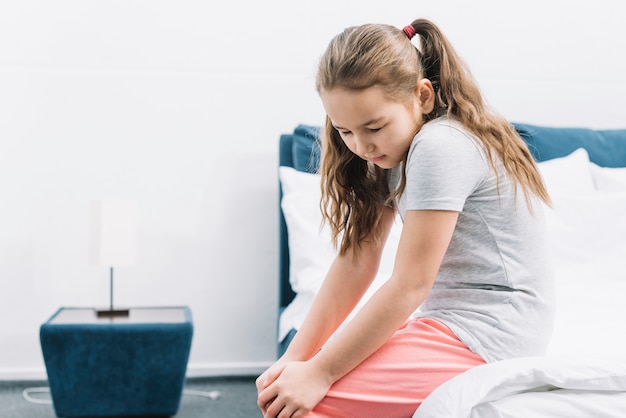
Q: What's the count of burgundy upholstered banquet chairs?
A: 0